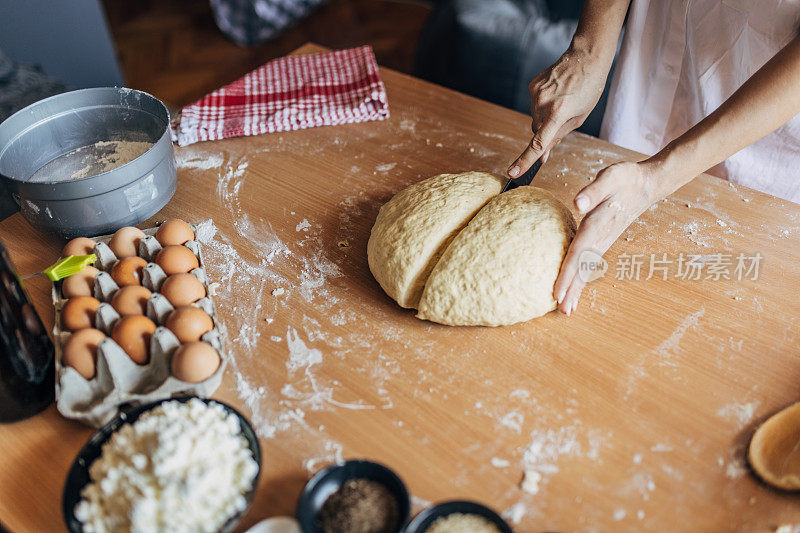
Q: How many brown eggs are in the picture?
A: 13